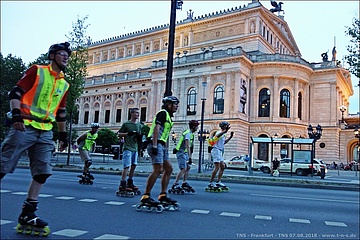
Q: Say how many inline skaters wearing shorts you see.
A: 6